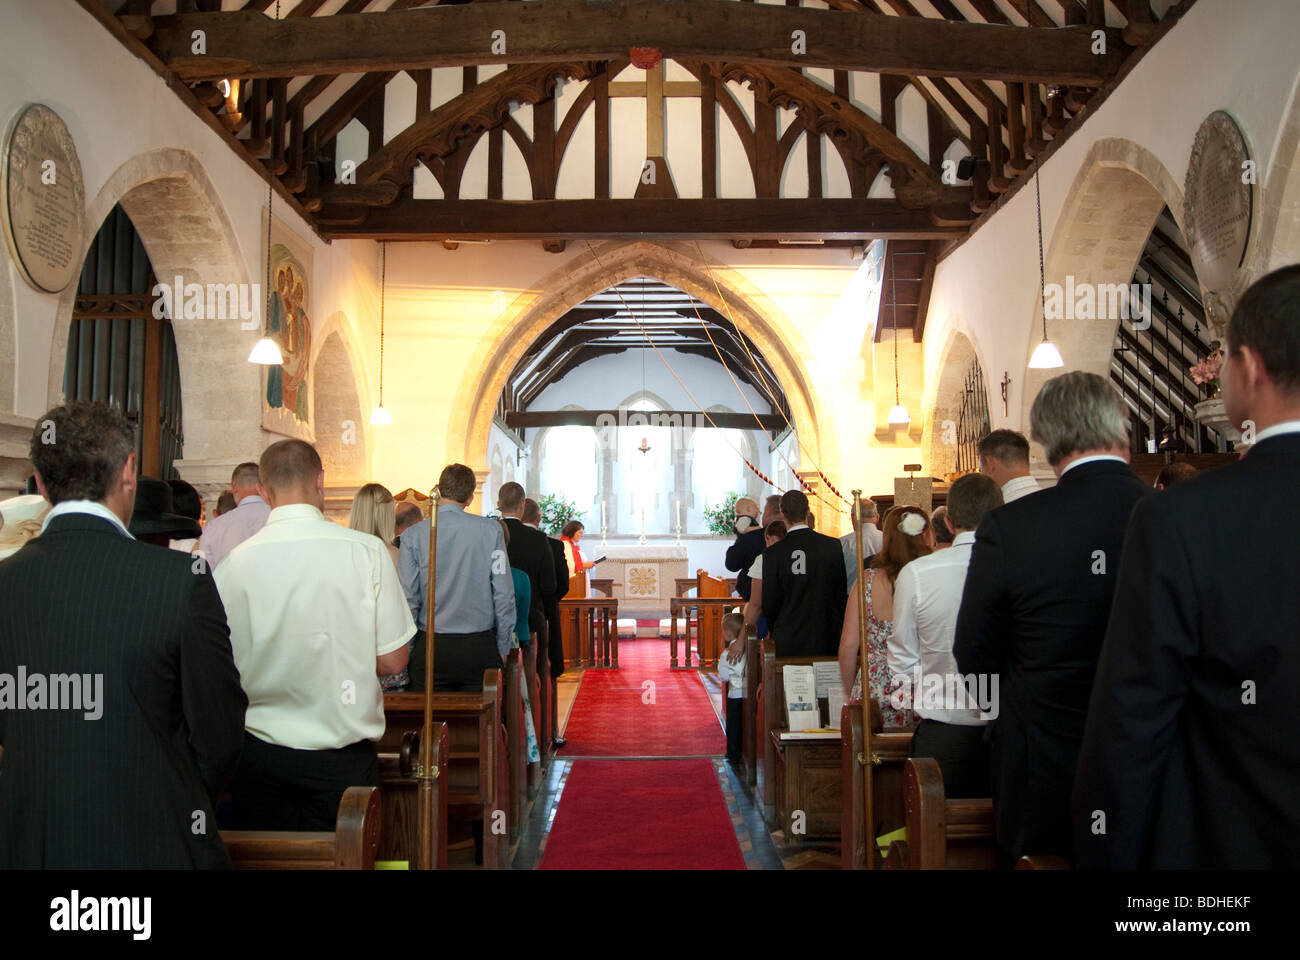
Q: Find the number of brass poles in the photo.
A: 2